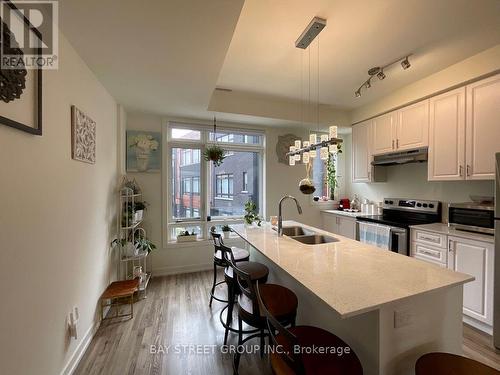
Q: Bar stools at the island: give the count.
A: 5